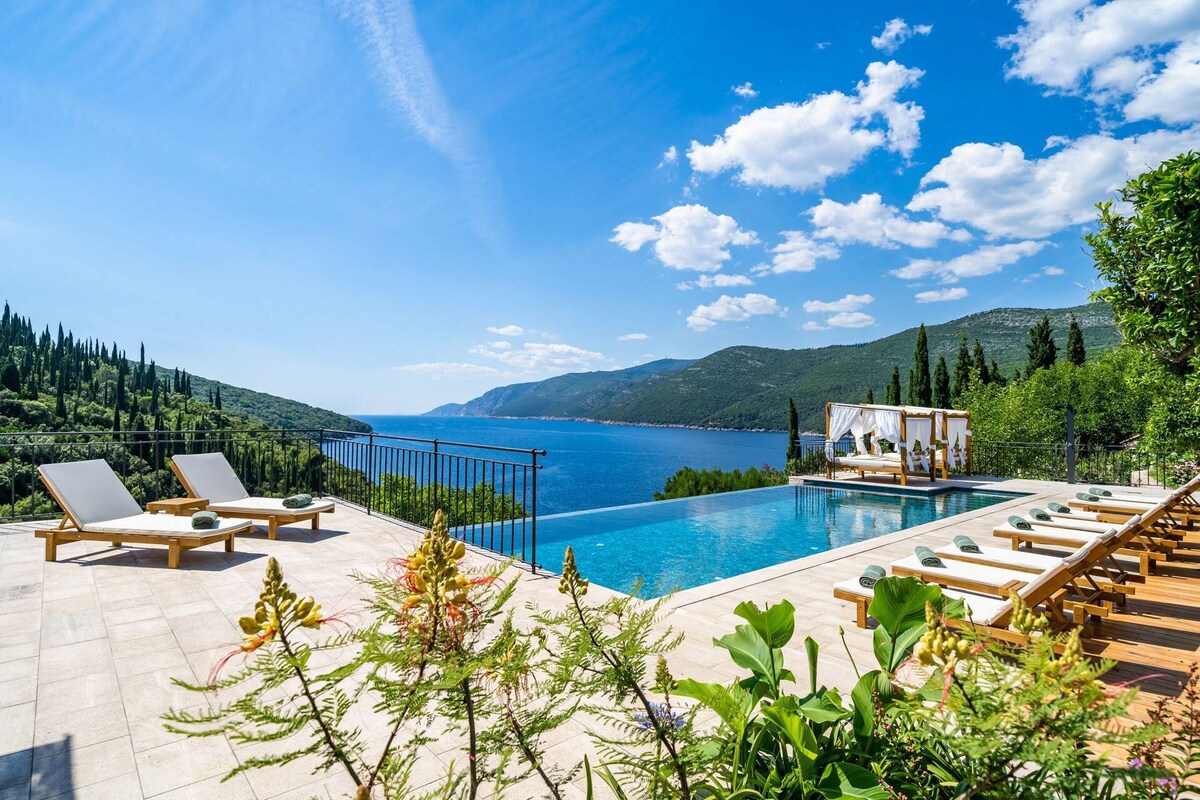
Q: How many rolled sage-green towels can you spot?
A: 10